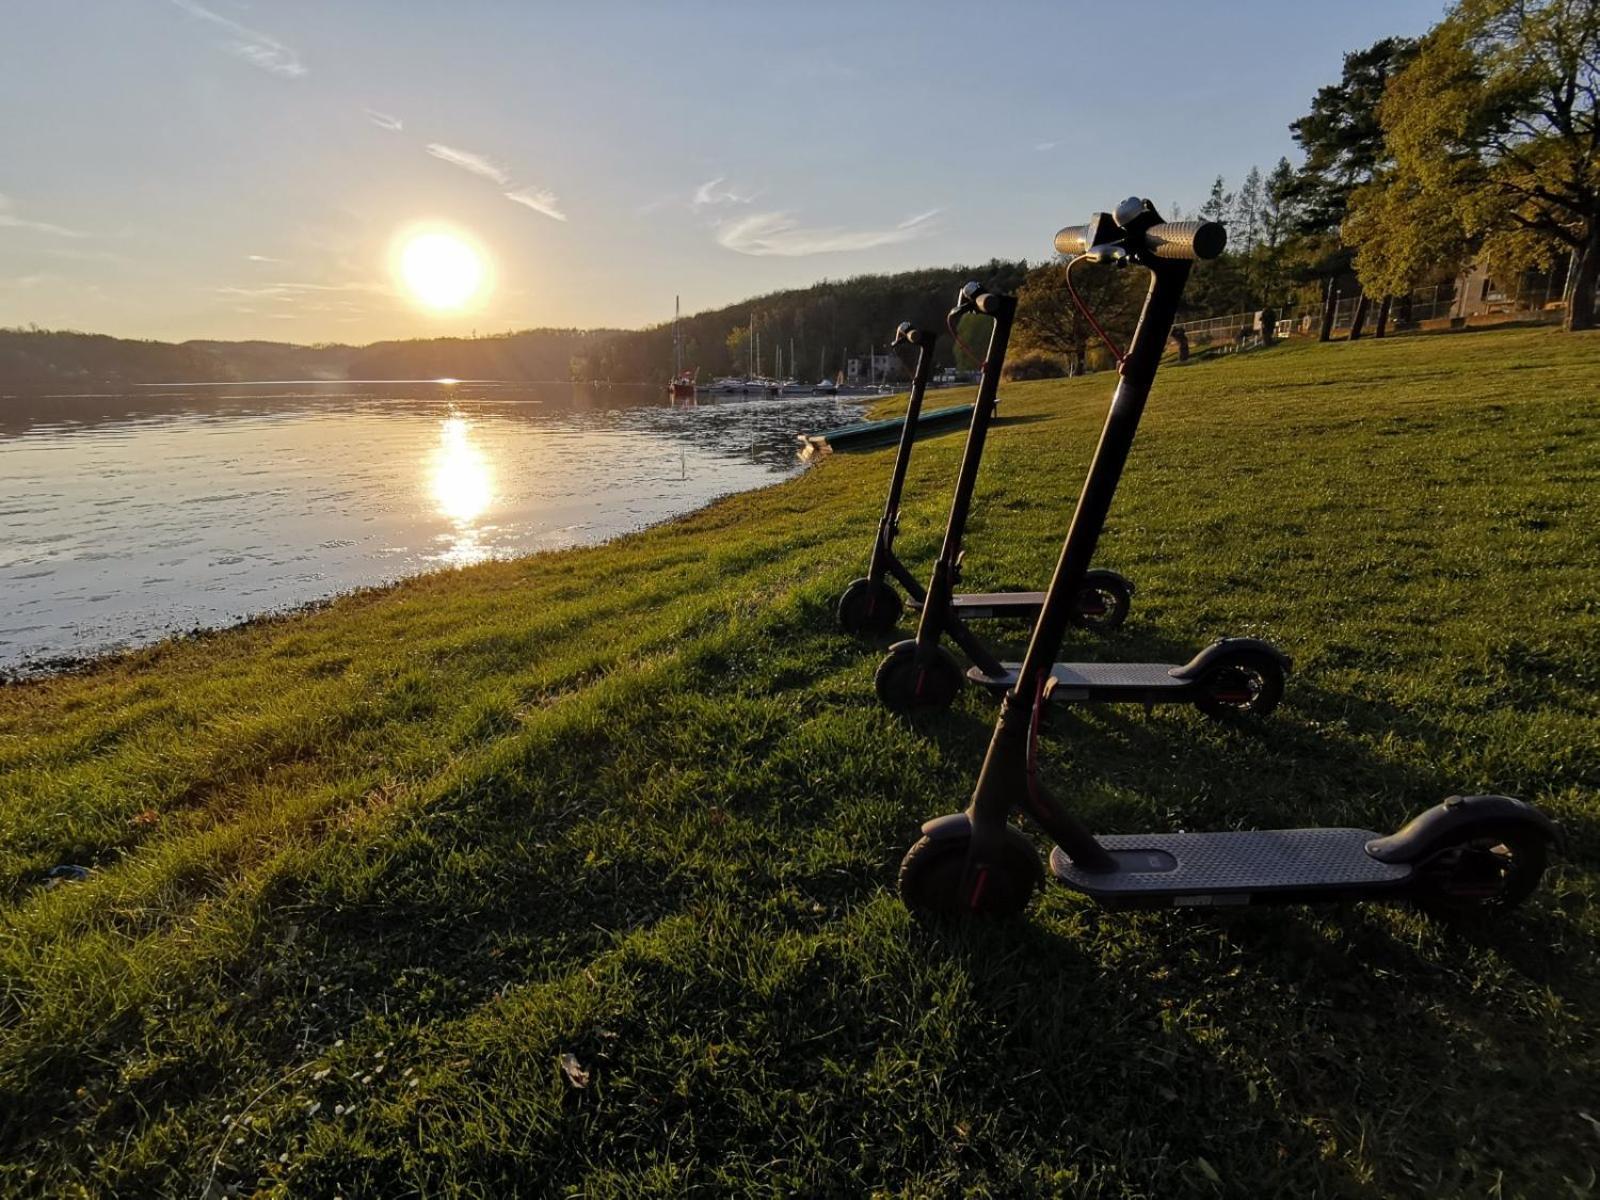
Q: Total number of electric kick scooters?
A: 3